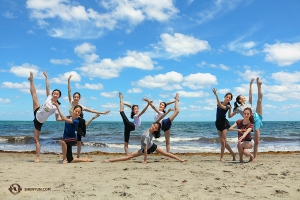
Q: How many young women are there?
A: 9